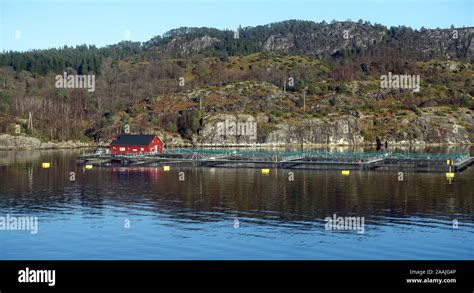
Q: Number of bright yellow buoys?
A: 6